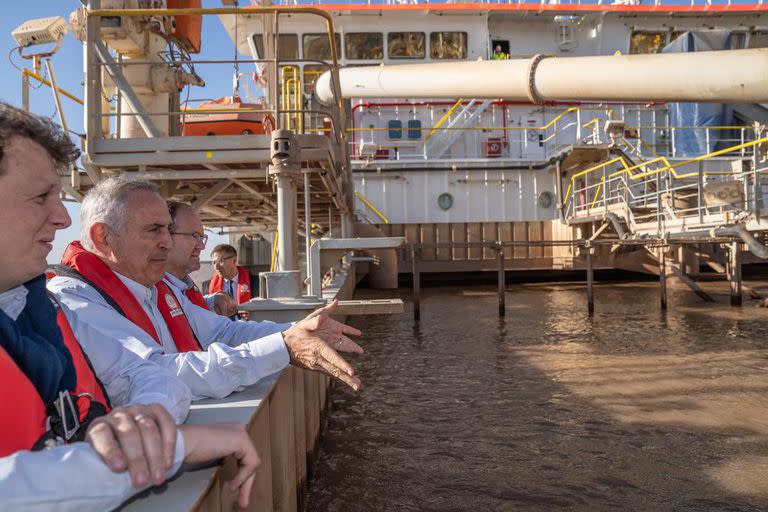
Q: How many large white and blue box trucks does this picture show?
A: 0